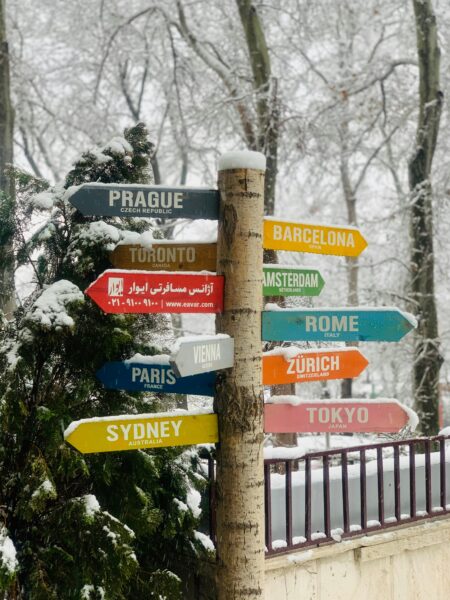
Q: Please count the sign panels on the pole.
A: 11